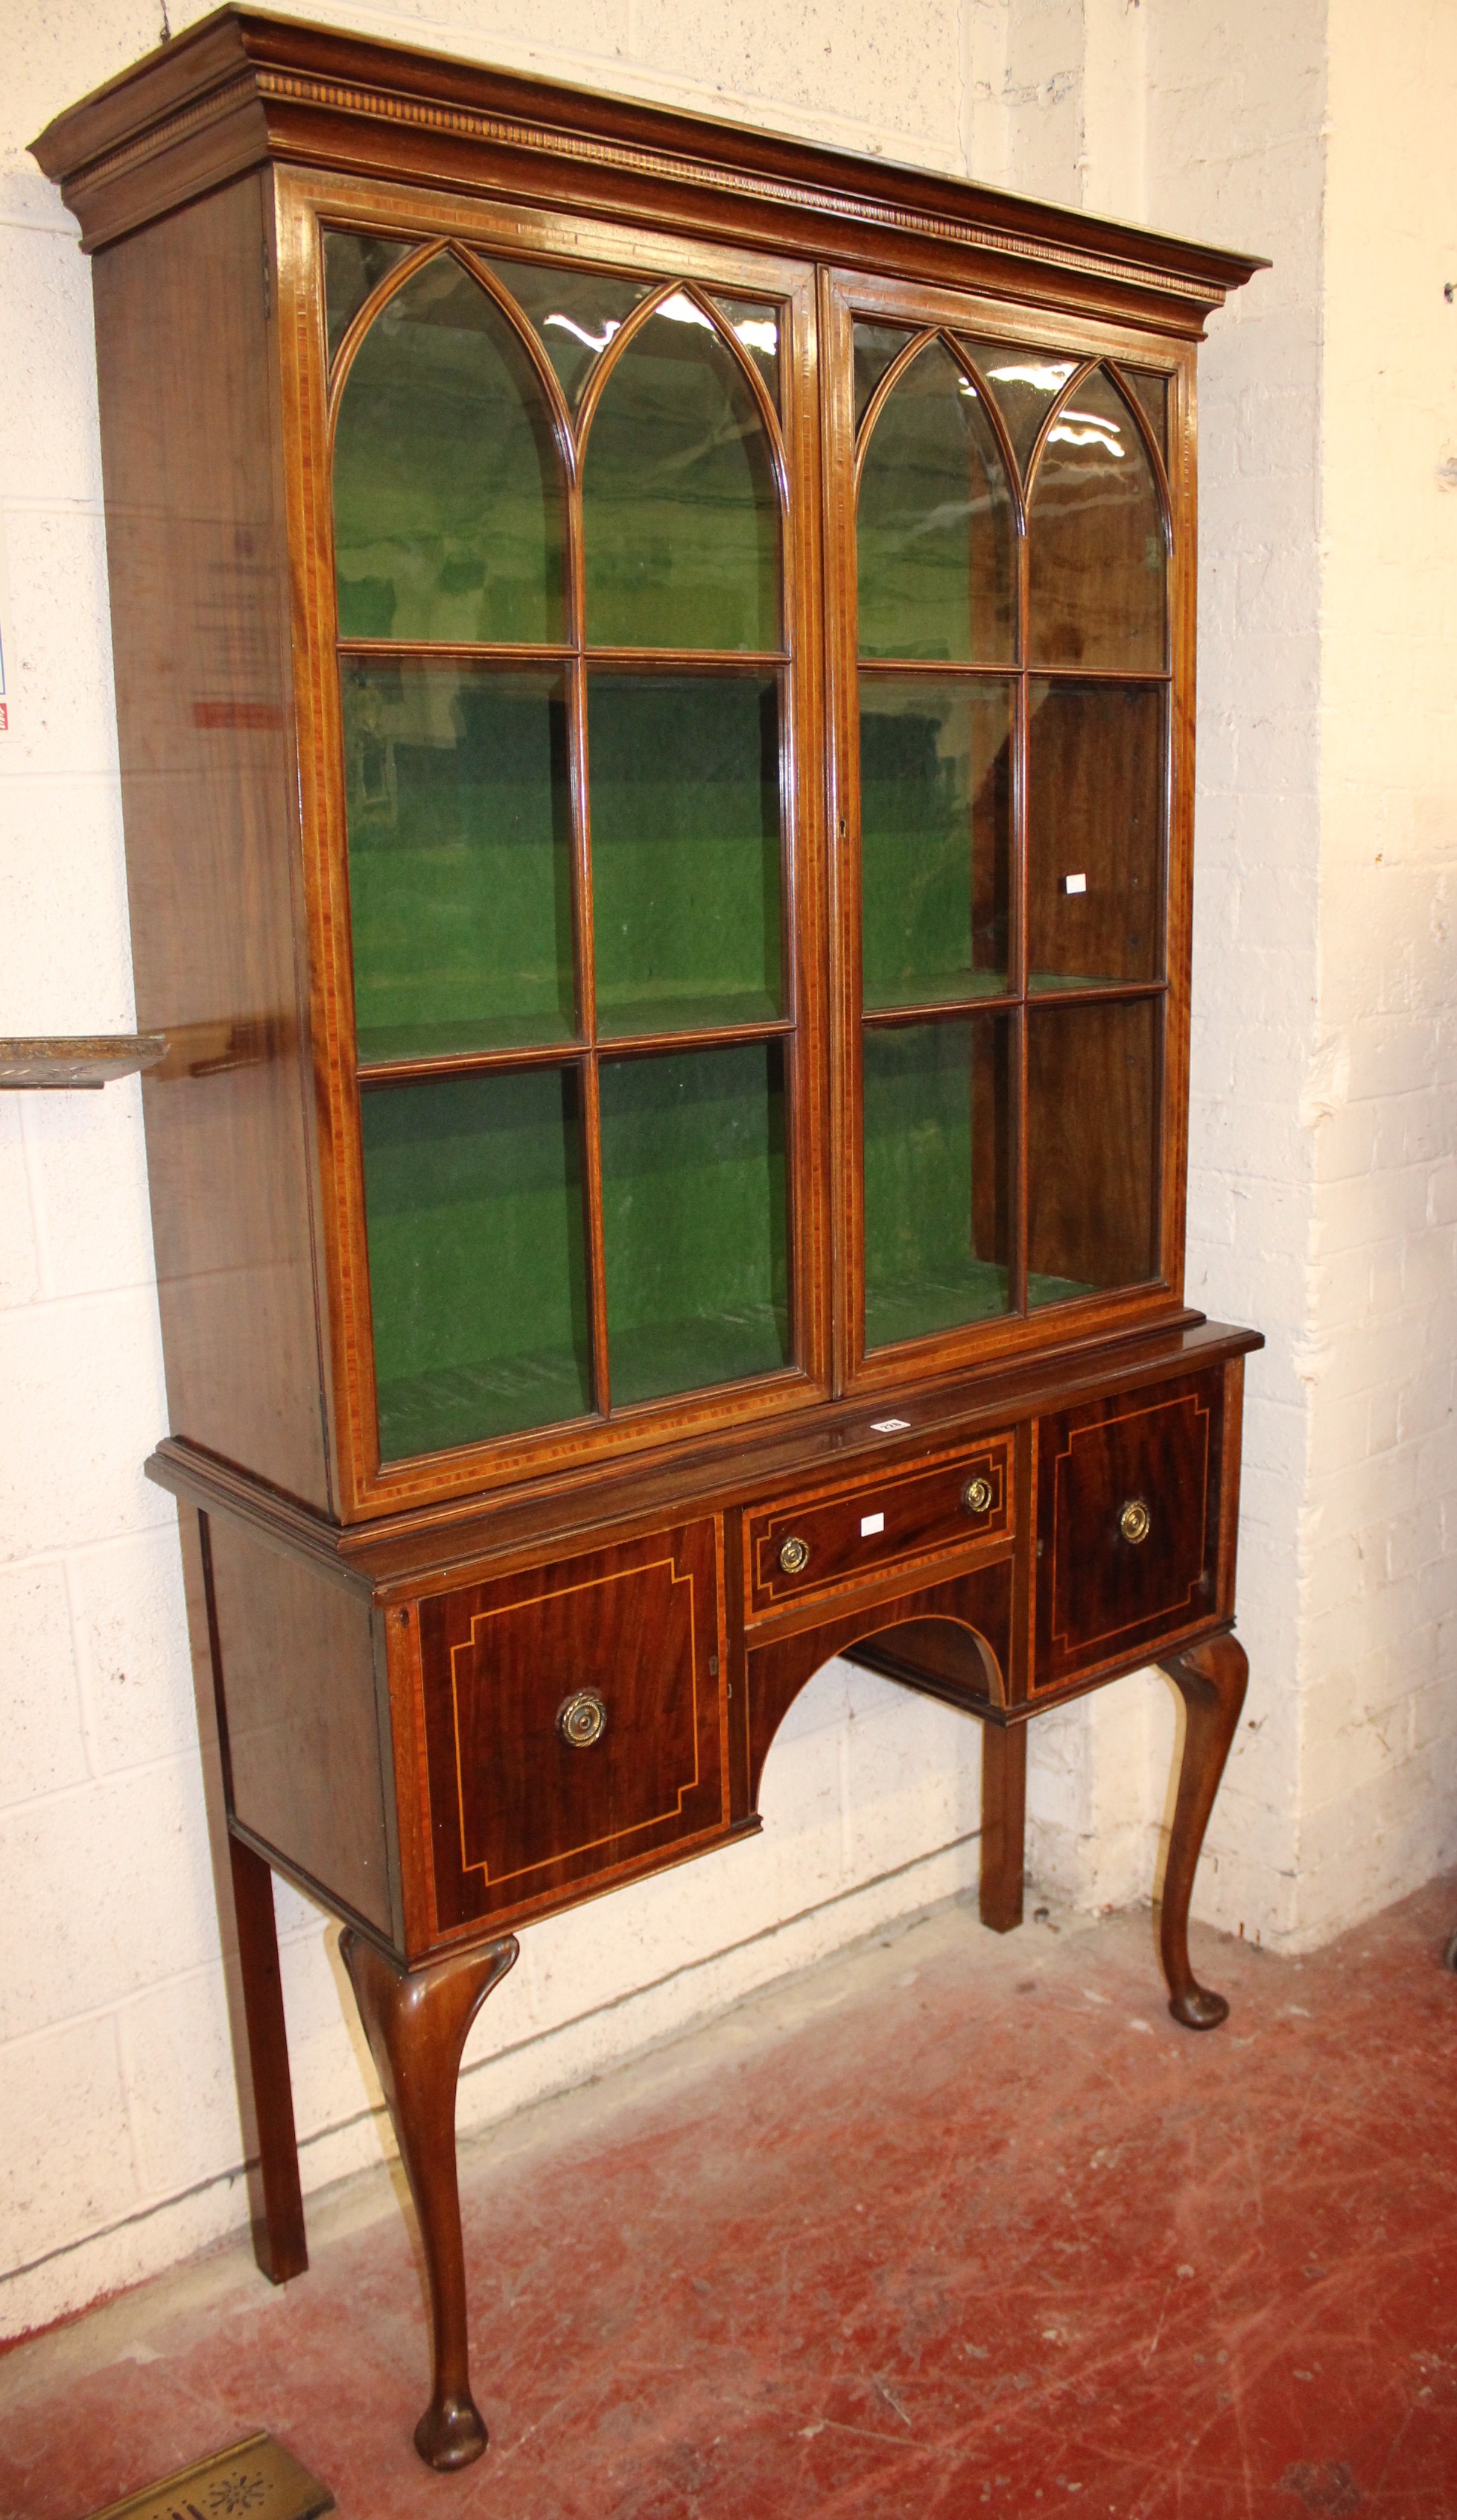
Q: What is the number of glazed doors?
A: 2